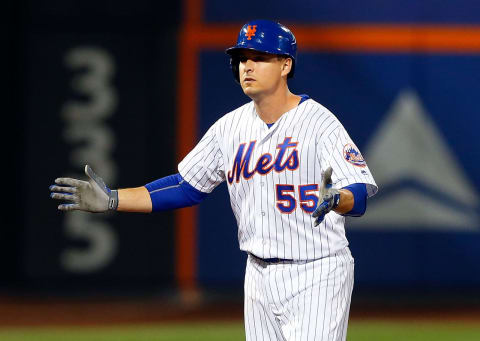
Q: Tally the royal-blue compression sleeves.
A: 2